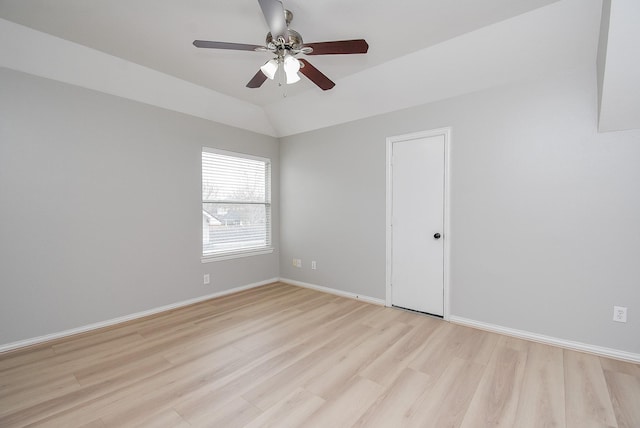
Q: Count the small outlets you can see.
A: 4